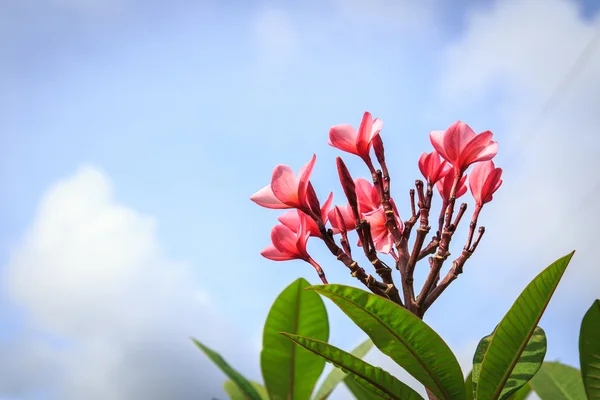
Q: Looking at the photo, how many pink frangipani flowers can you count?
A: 11